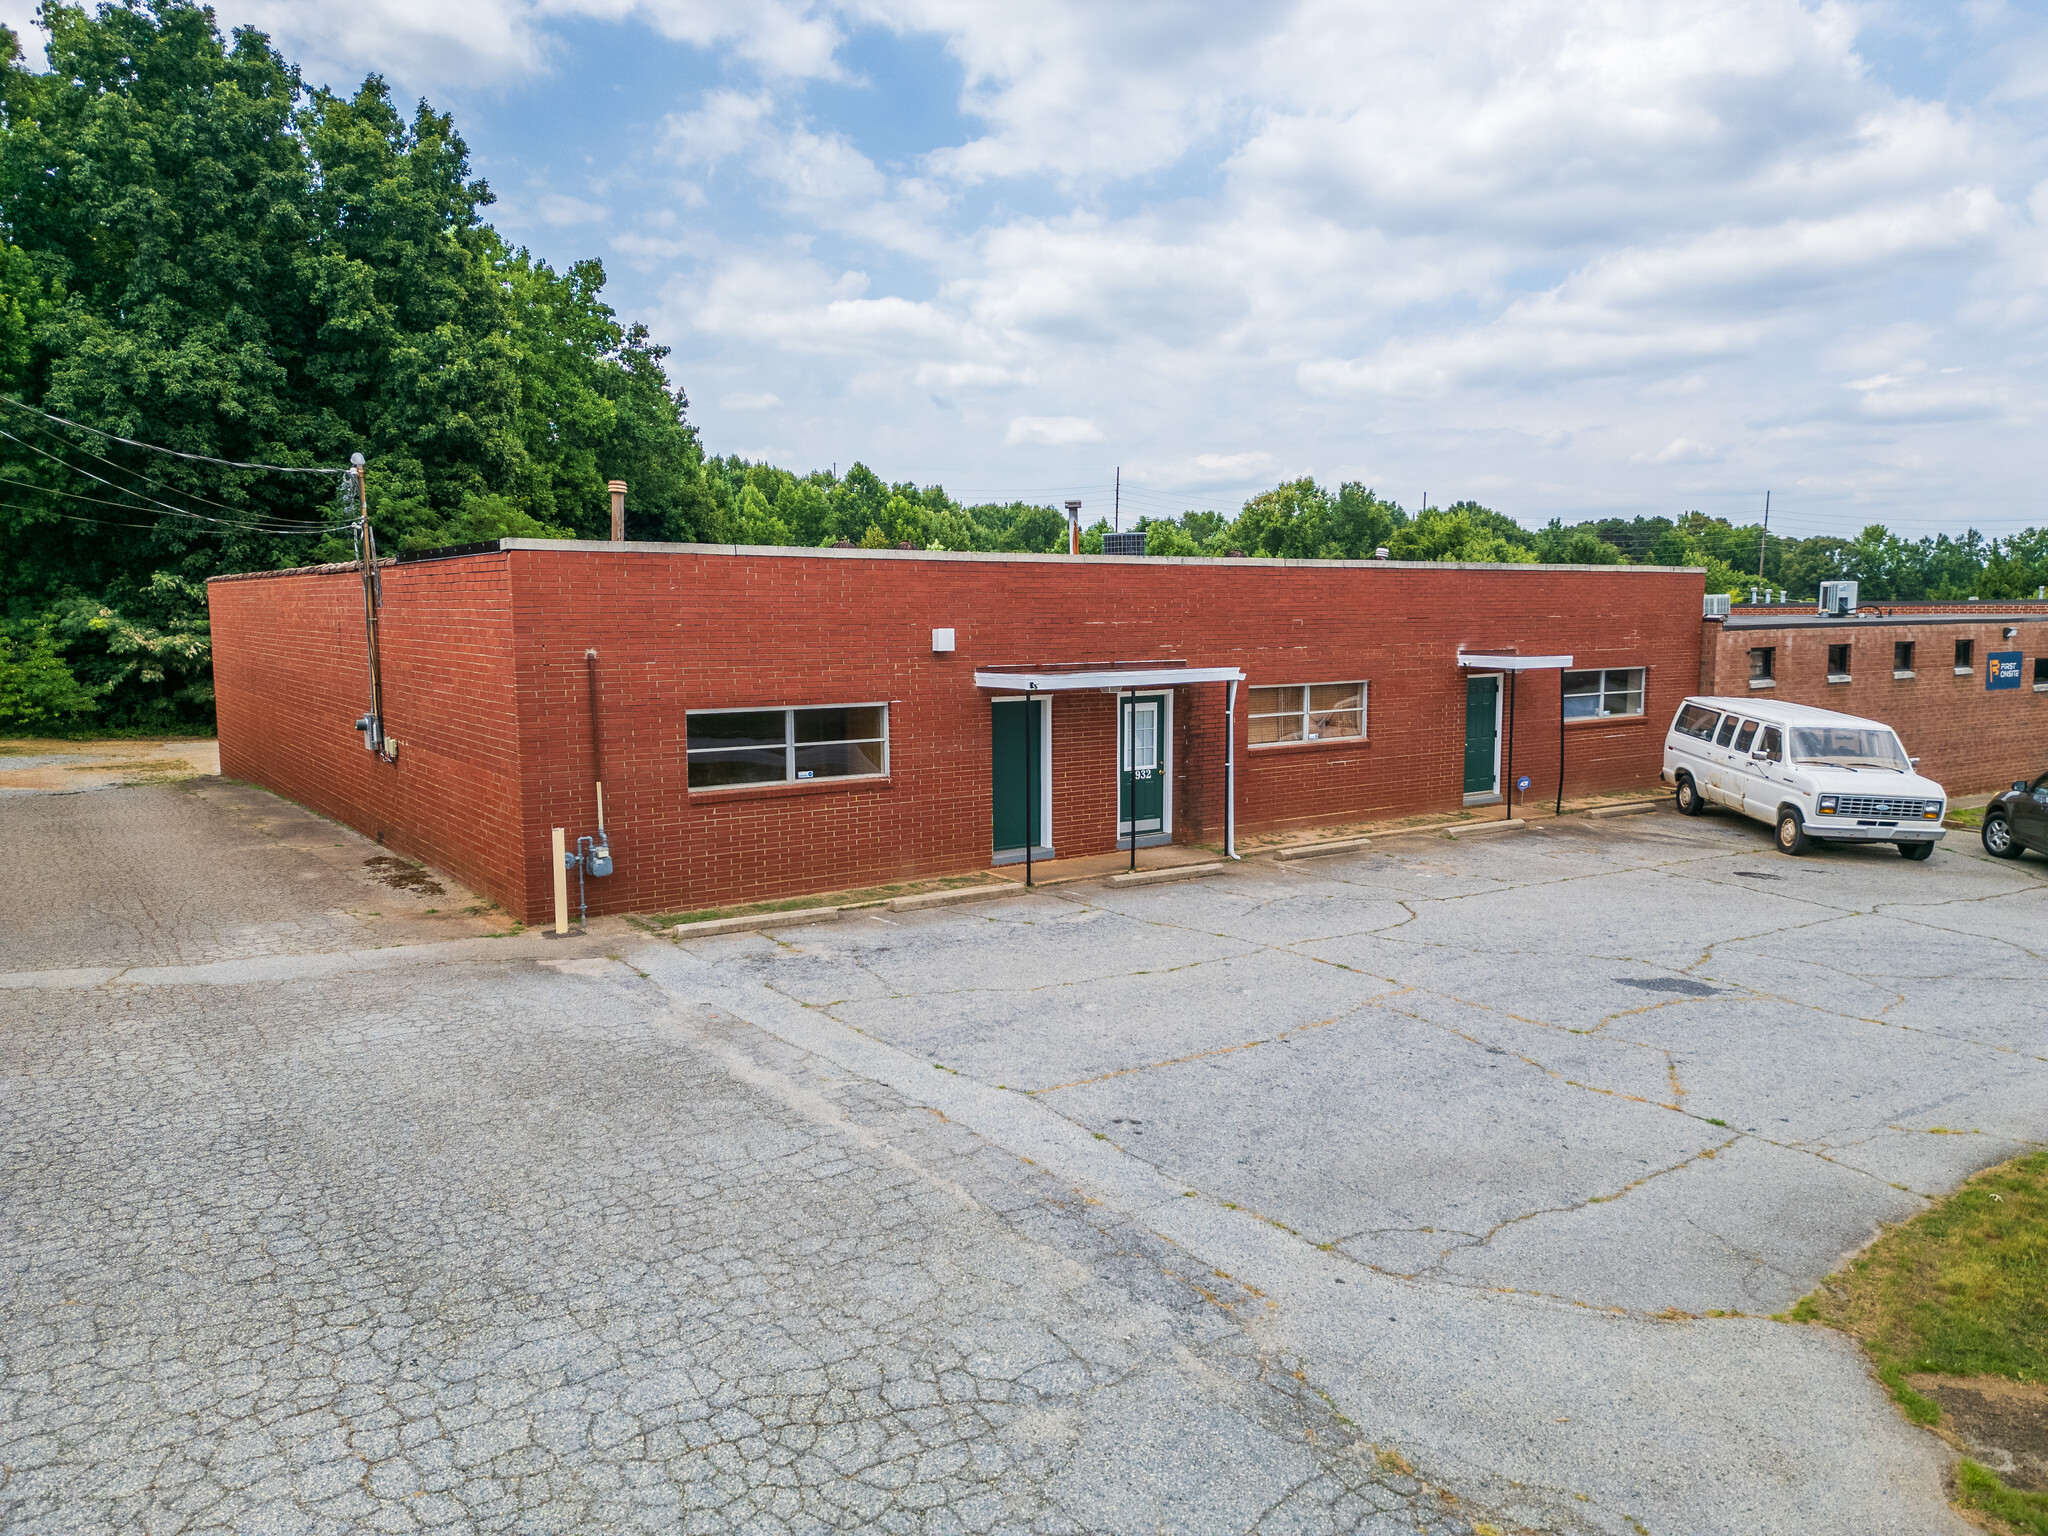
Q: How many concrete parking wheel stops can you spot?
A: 6